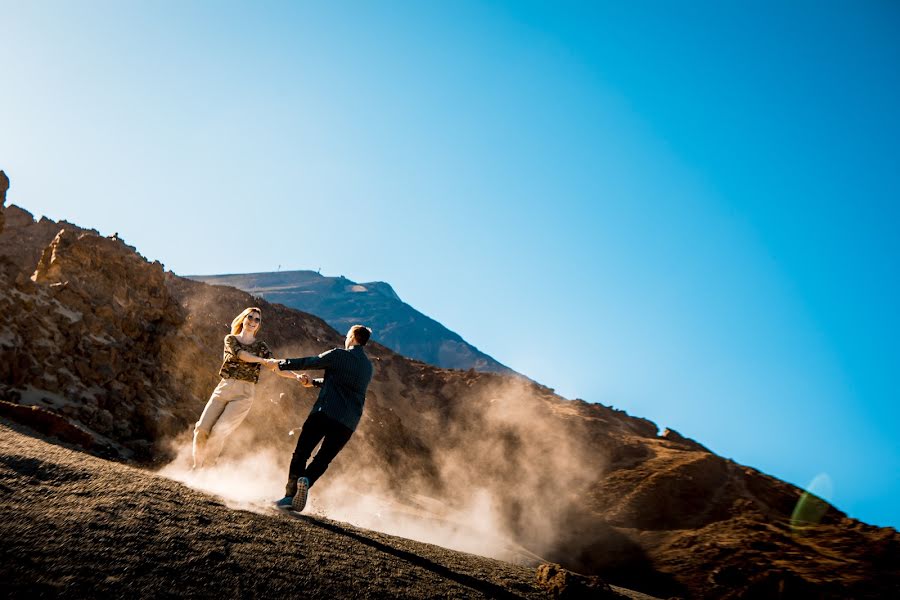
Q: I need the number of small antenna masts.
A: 2